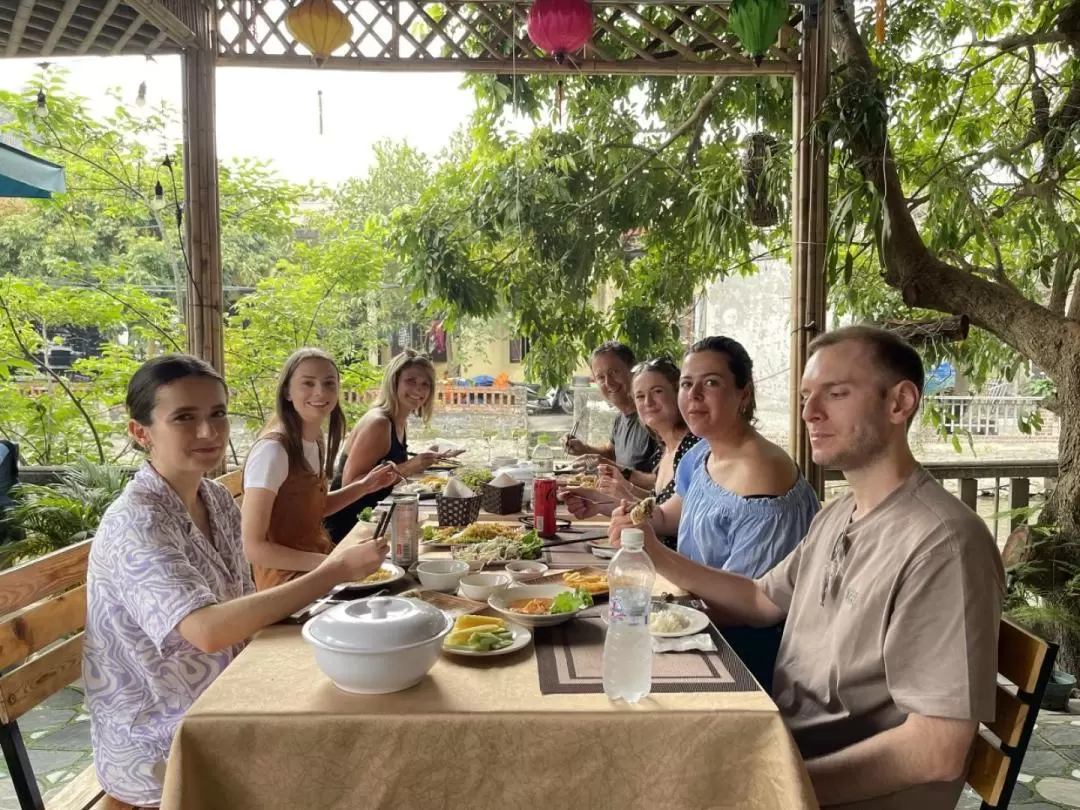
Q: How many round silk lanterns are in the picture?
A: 3